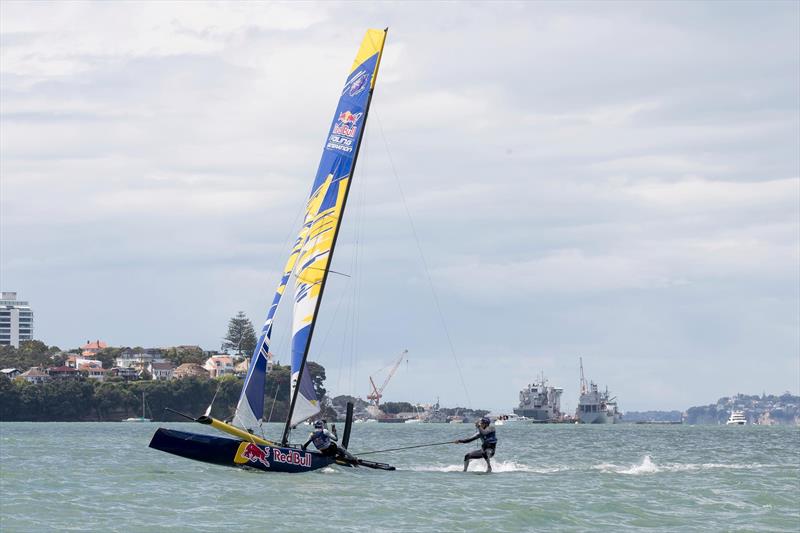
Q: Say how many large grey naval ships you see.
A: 2